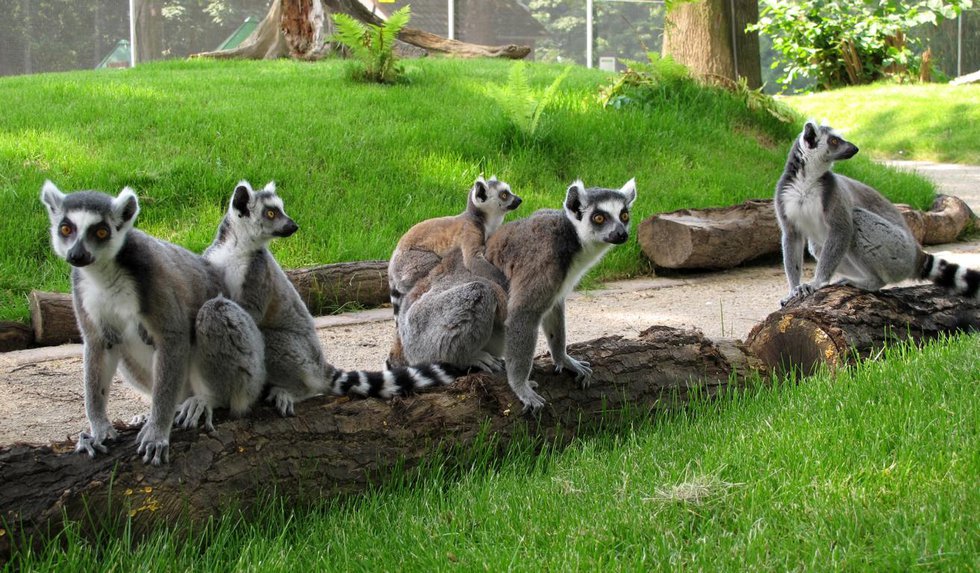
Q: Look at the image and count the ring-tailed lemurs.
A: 5